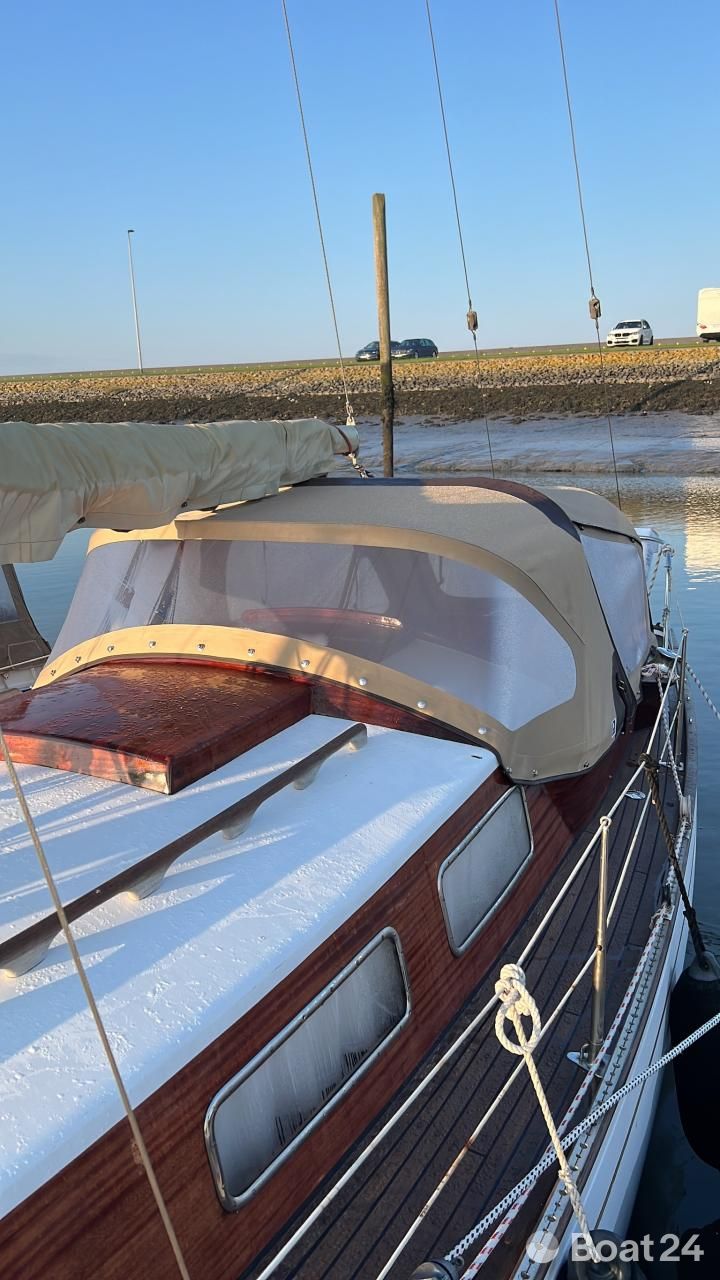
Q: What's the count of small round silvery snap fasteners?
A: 13